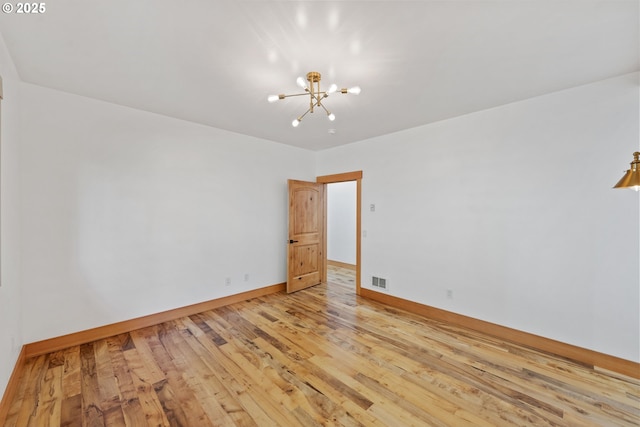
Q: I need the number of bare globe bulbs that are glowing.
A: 6